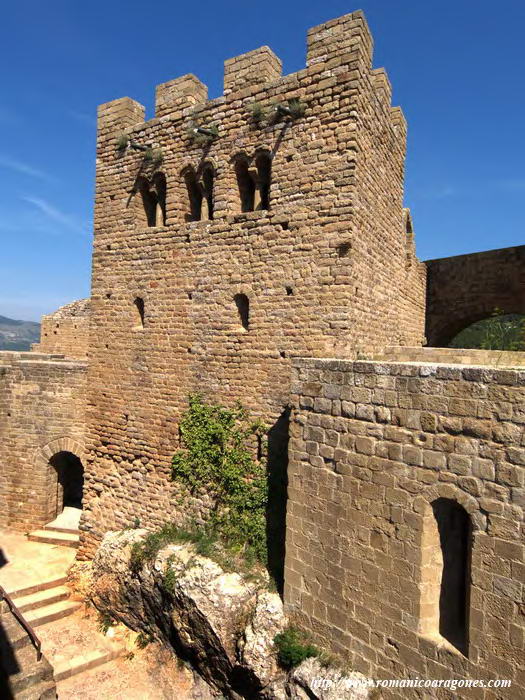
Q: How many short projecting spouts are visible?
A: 3